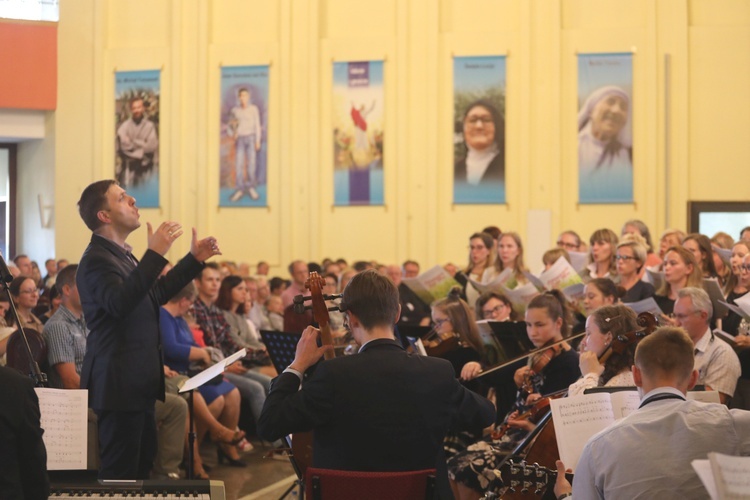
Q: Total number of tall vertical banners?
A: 5